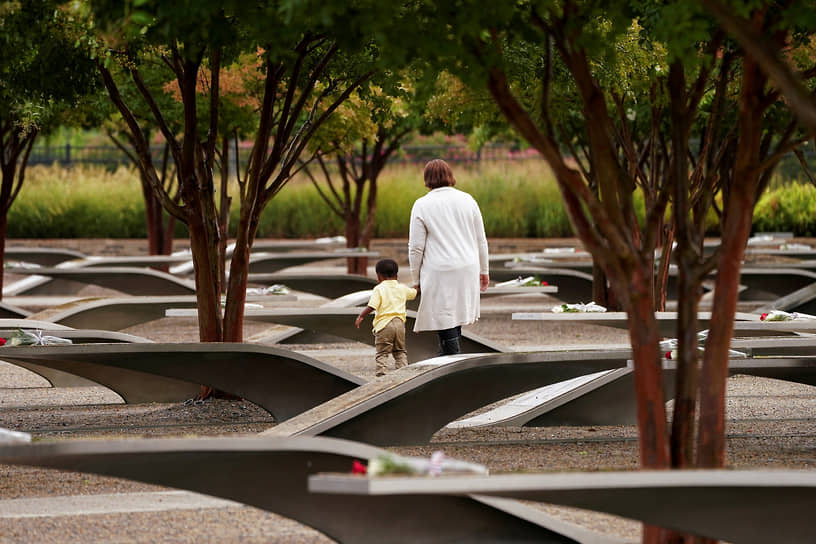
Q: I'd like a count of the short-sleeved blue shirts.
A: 0